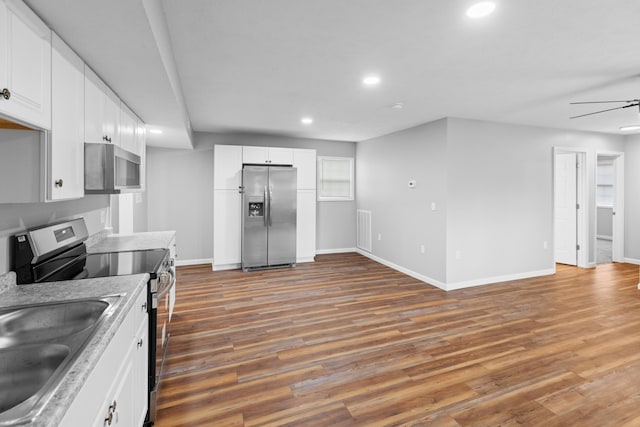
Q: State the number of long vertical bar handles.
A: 2